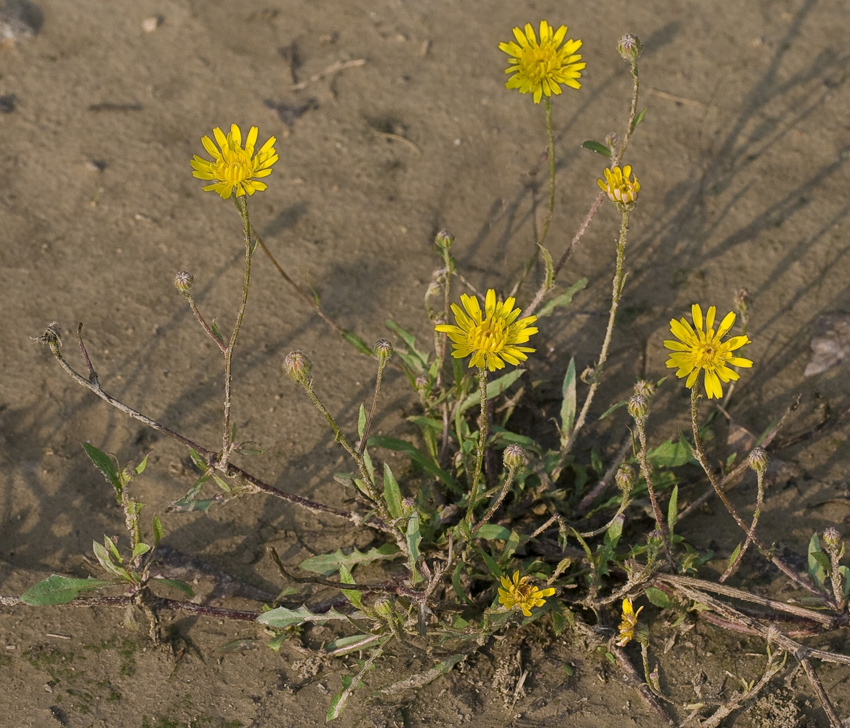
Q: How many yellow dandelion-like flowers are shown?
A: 7